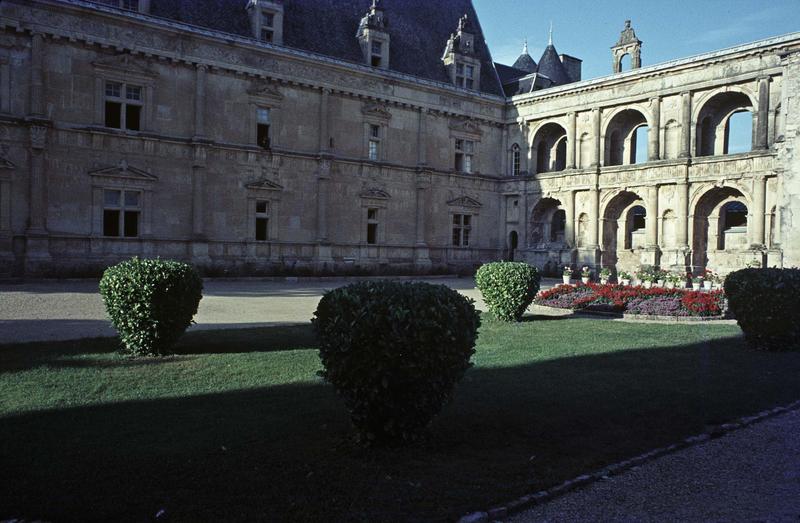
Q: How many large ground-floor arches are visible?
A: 3